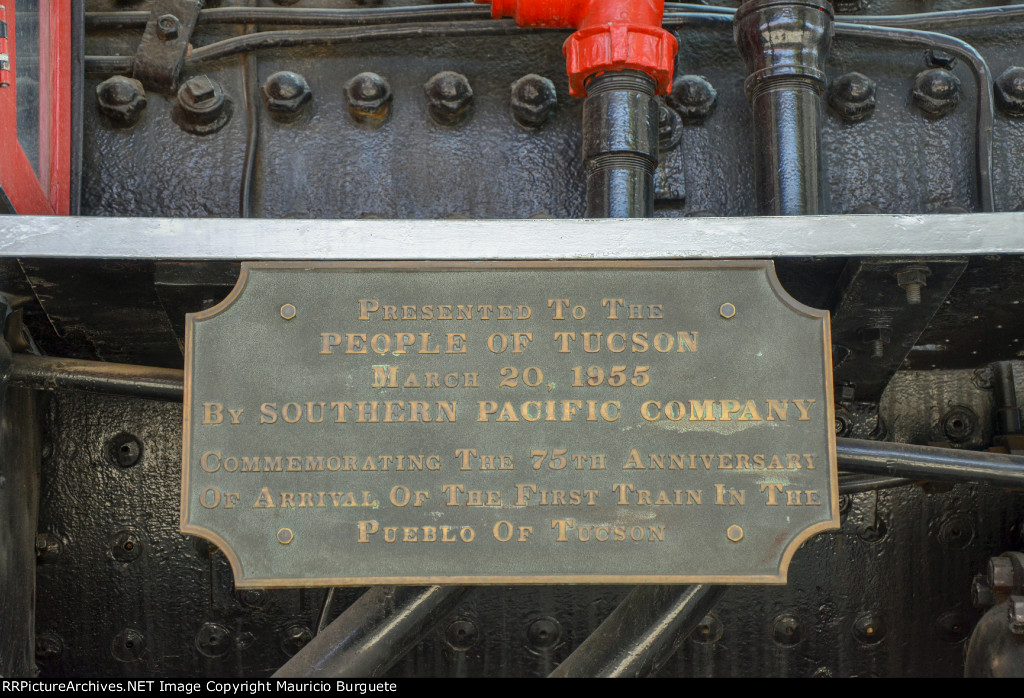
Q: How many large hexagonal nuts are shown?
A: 9